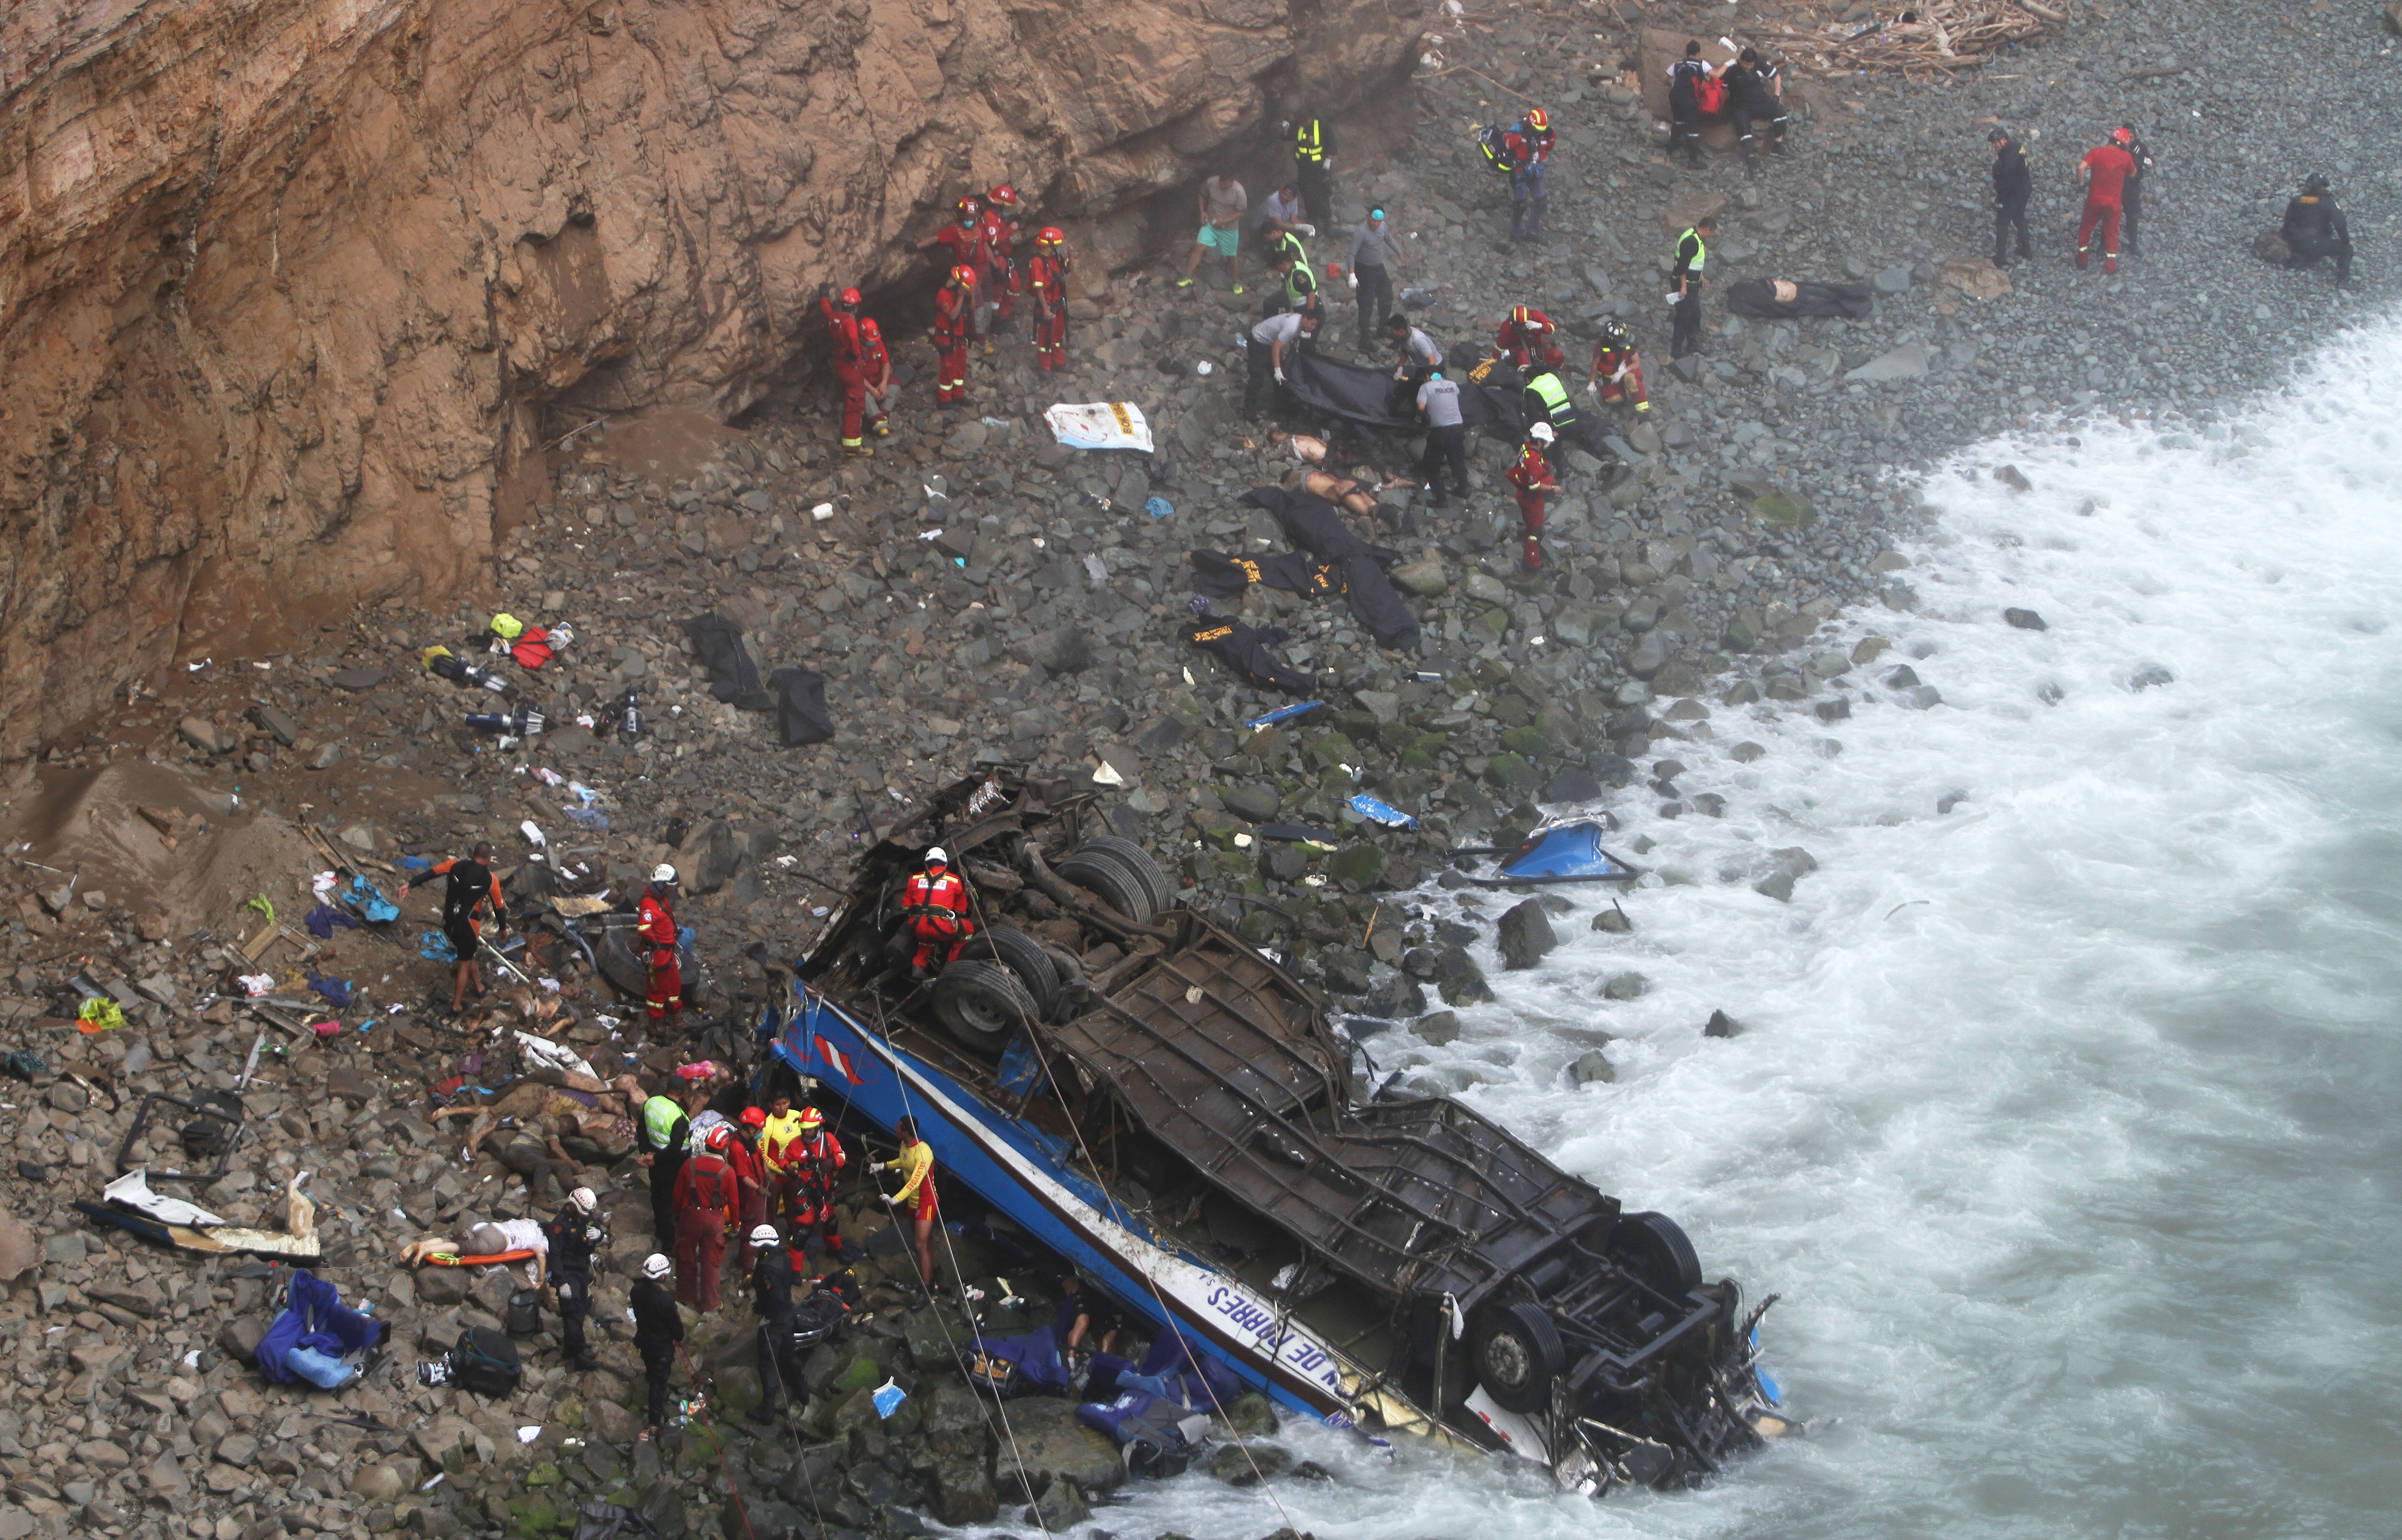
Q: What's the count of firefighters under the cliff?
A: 6